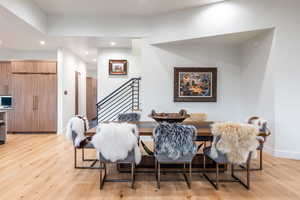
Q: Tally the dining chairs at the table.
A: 7